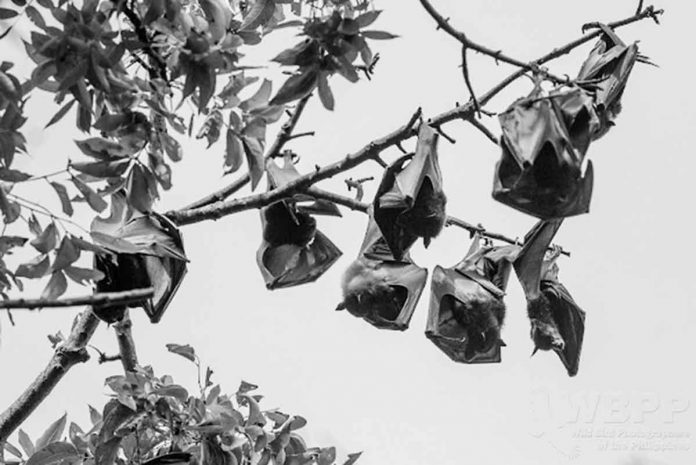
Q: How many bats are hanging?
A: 8